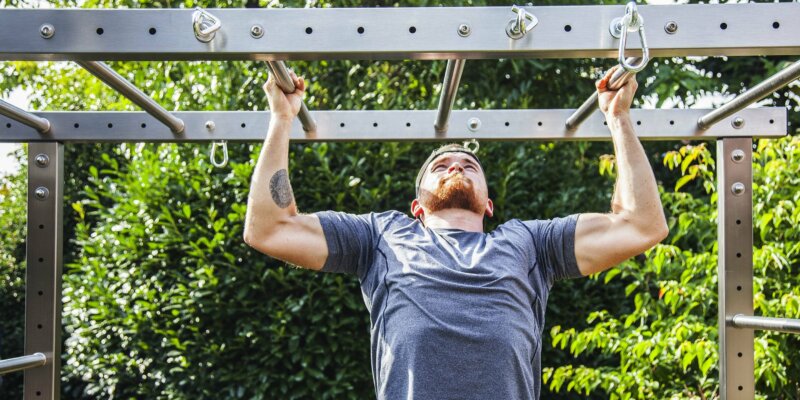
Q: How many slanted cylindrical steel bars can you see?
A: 6